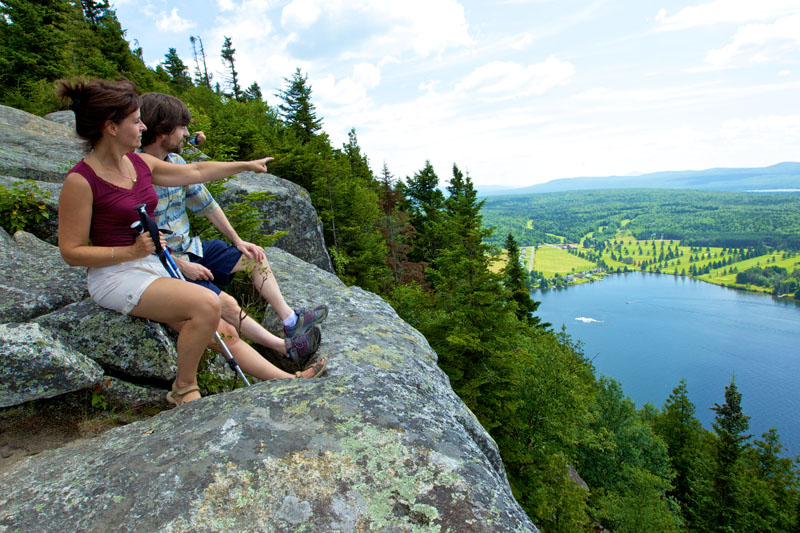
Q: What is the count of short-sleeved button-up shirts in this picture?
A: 1